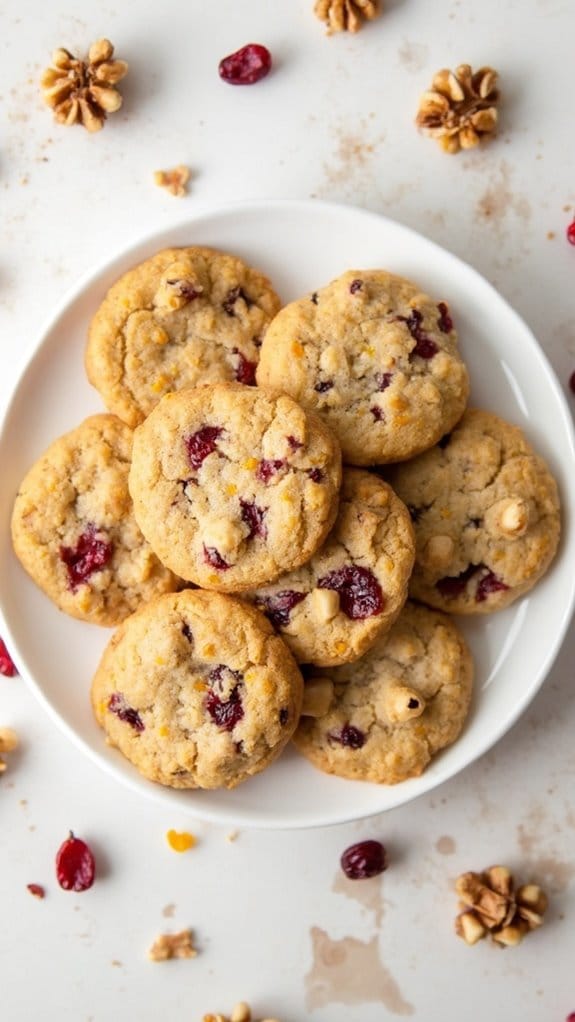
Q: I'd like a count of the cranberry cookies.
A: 8